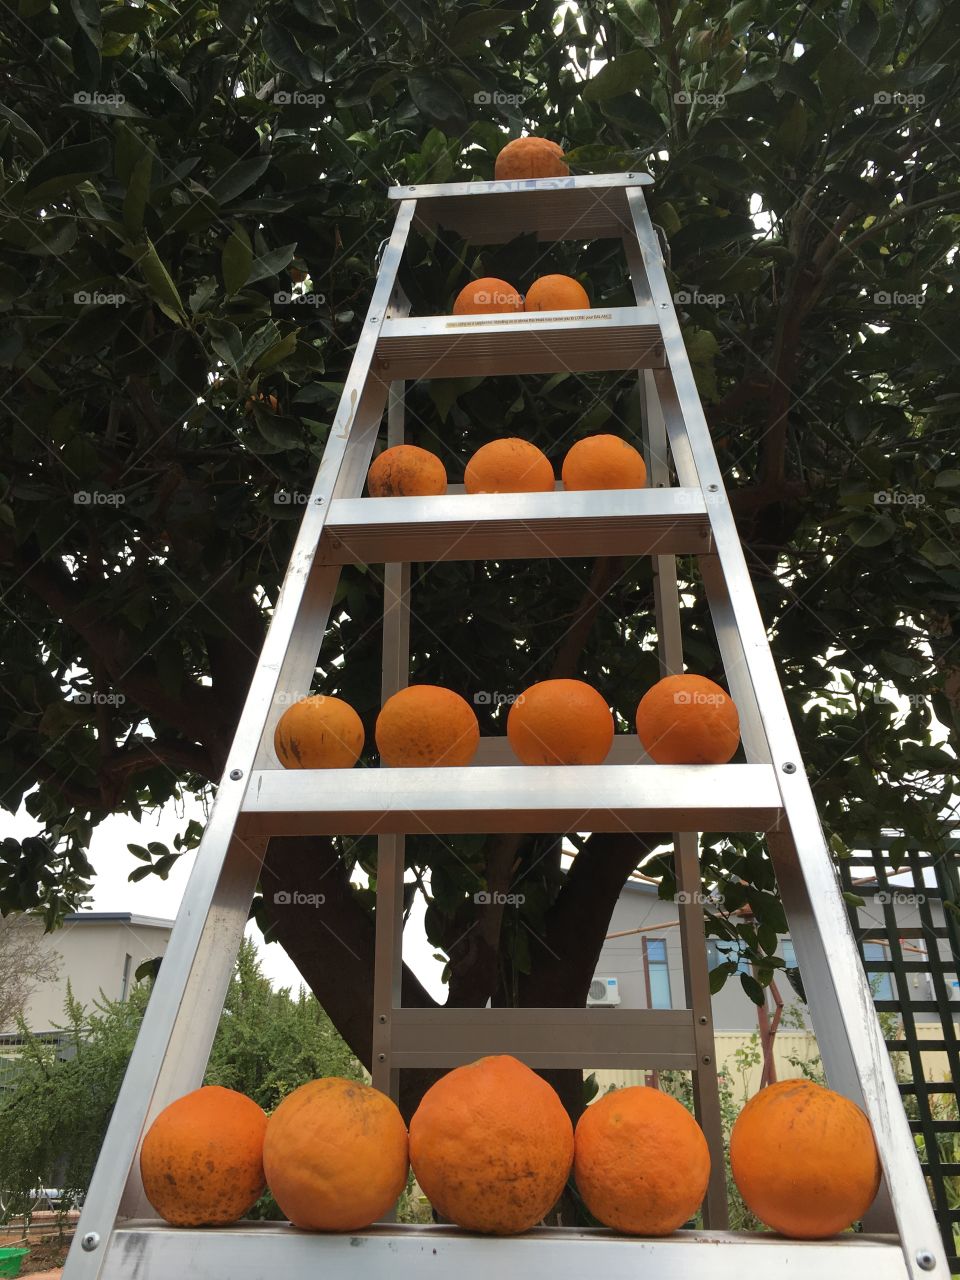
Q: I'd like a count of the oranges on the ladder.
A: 15